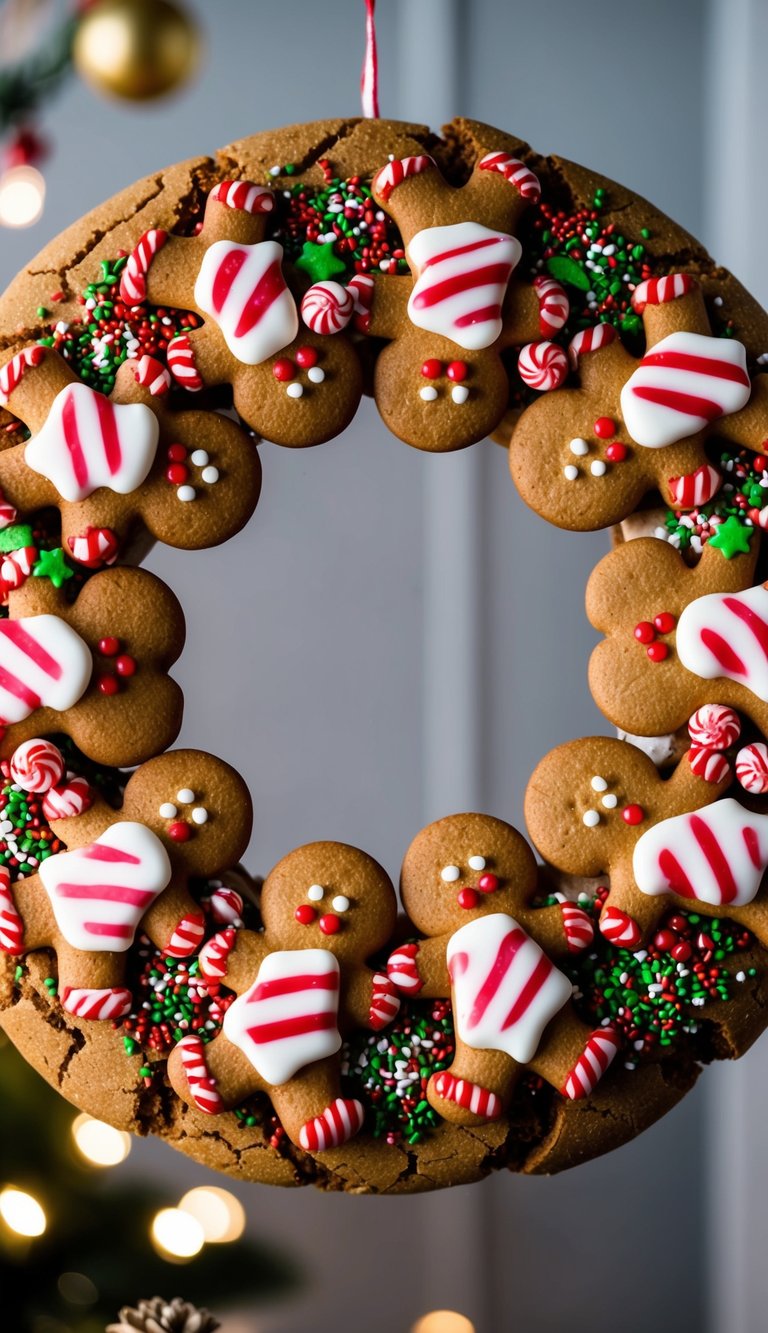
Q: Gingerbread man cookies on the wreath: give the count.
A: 10